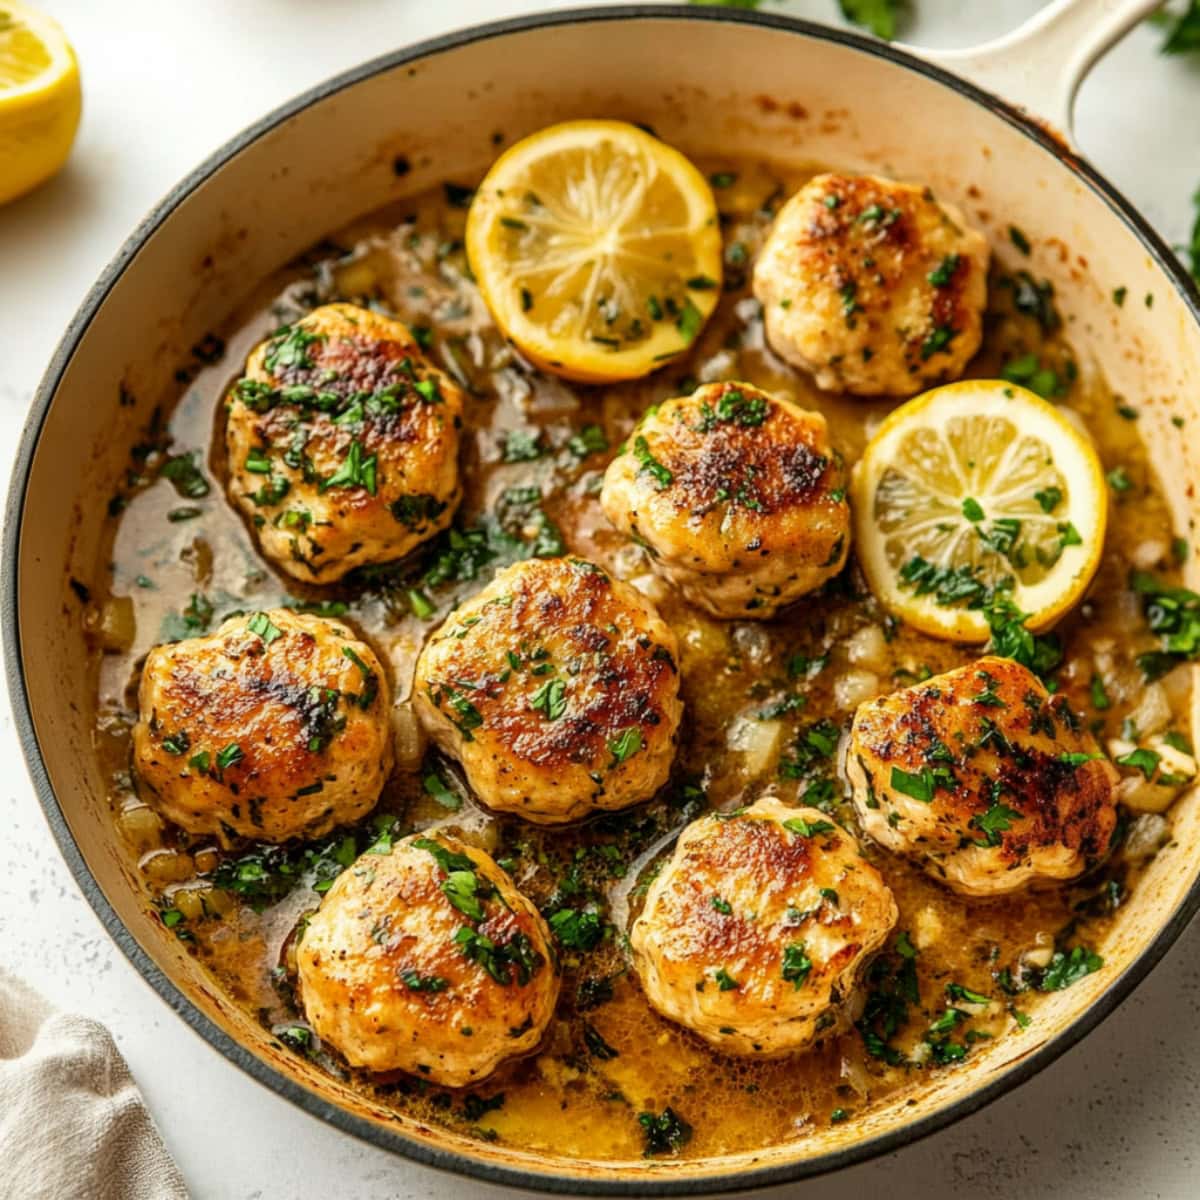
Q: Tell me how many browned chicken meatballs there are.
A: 8